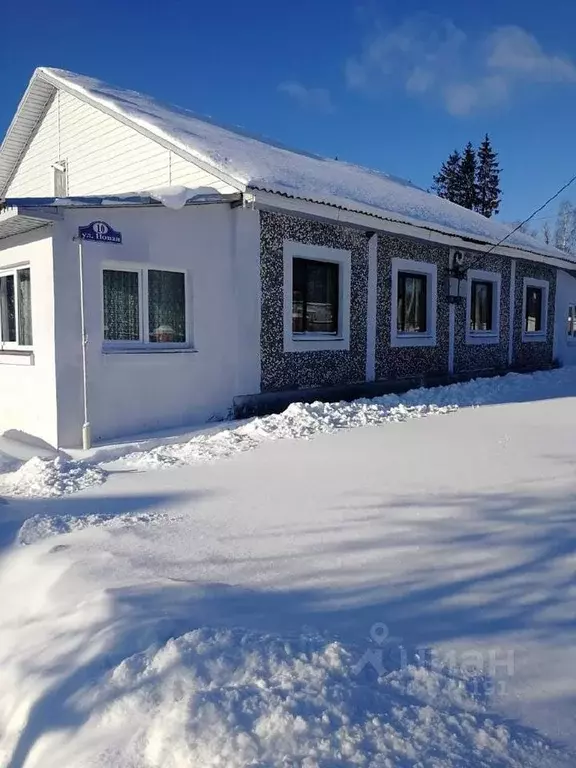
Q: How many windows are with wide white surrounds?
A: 4